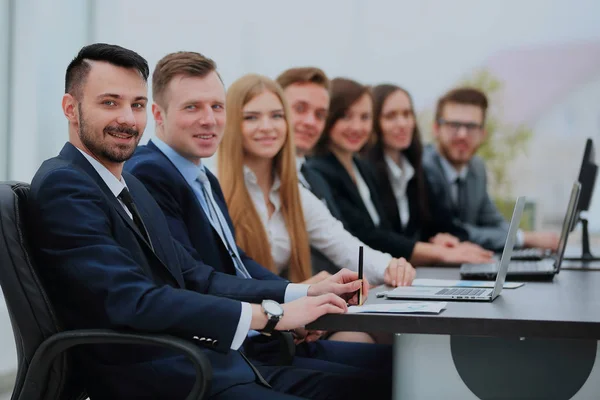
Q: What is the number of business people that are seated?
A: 7